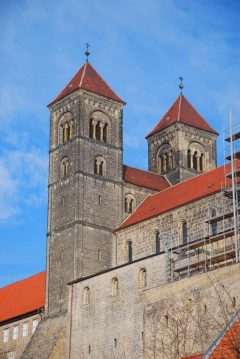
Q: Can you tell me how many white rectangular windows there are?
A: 4